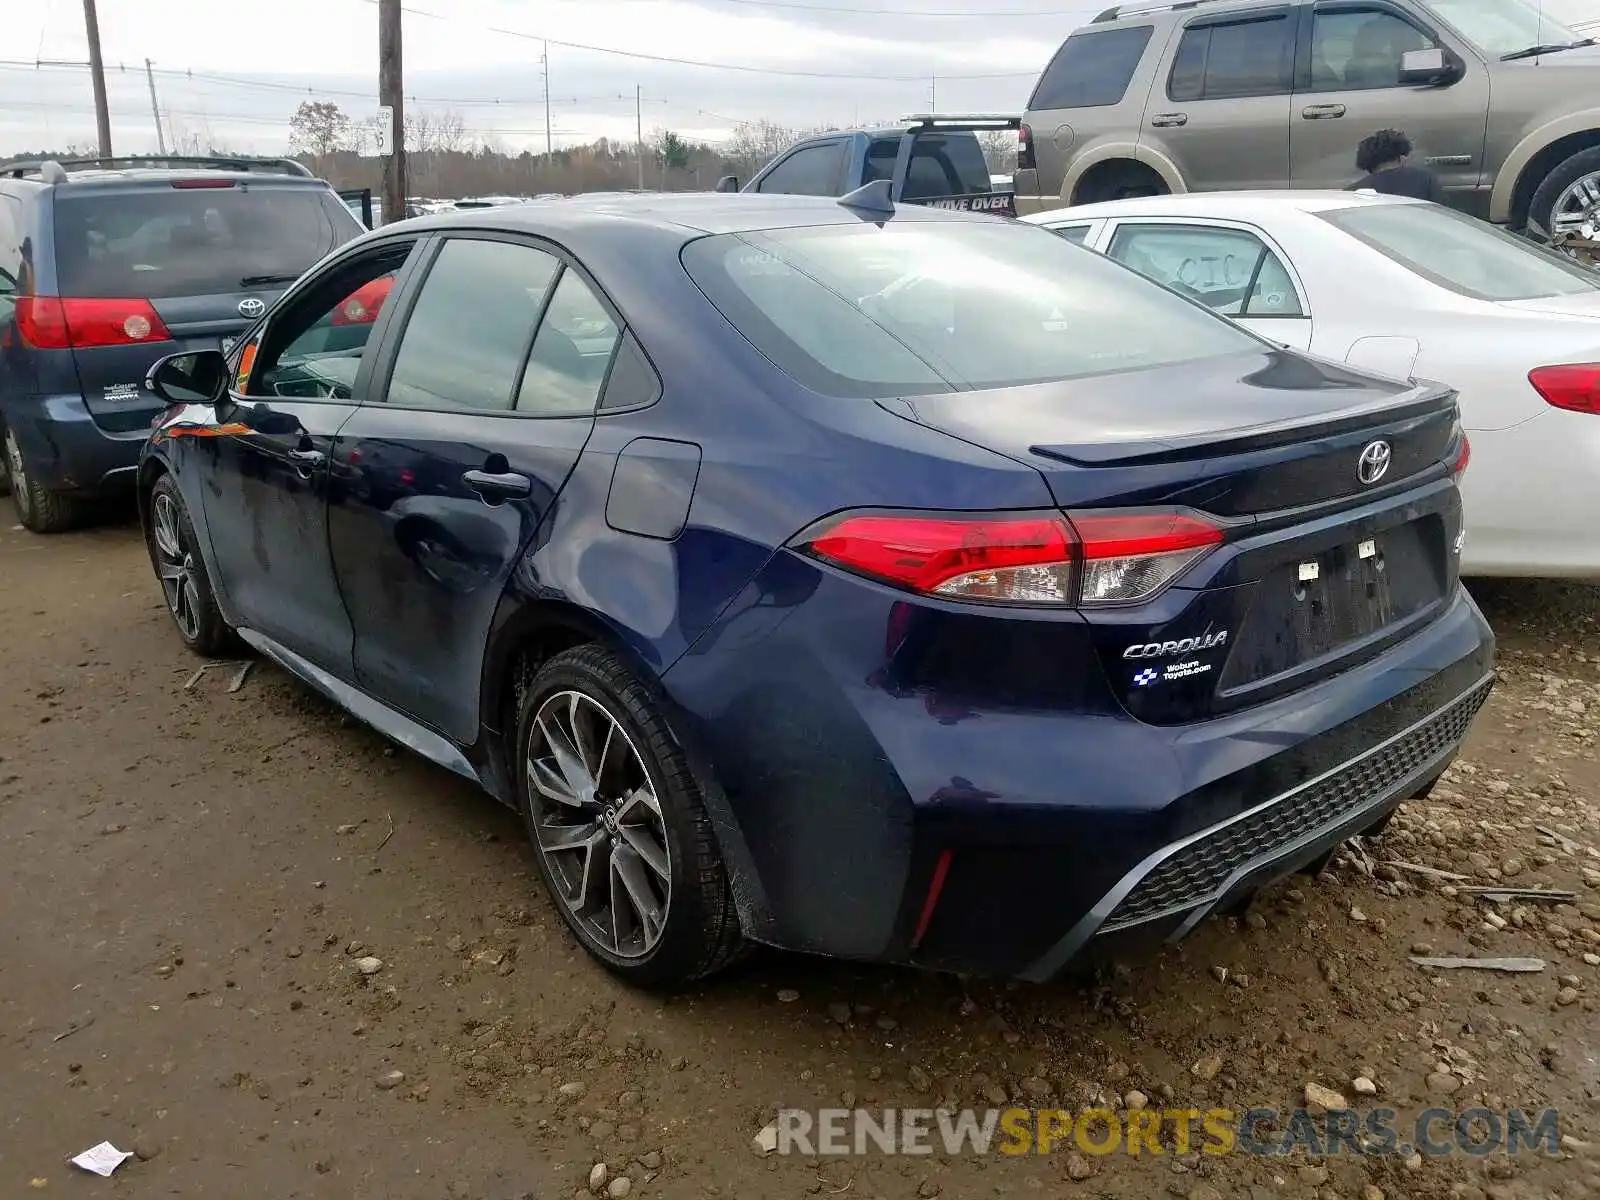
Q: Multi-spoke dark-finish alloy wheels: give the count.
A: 2